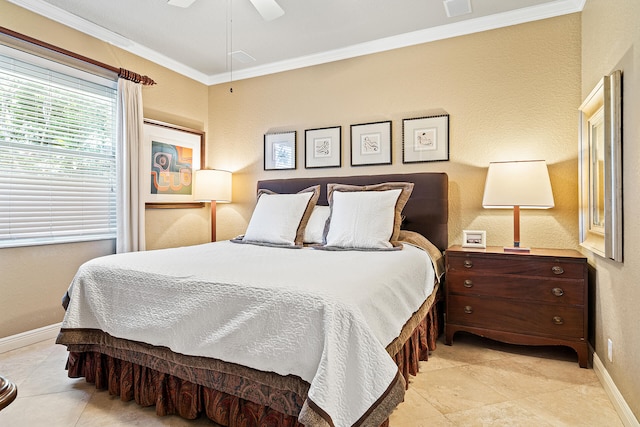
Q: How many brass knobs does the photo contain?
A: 6